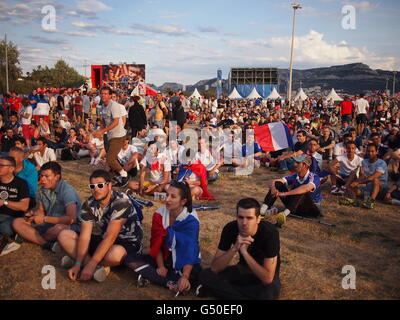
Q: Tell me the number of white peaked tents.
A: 6